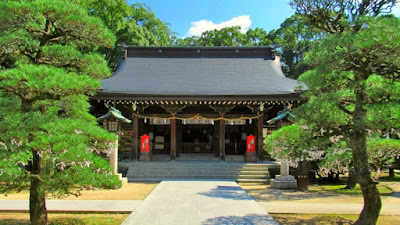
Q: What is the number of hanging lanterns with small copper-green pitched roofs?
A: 2